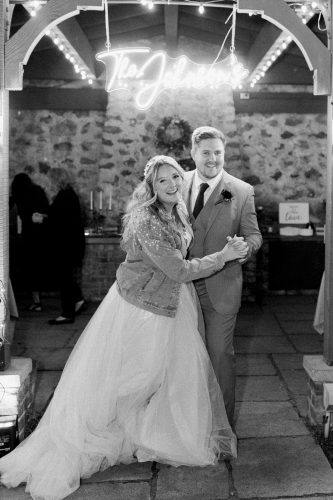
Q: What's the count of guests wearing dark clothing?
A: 2